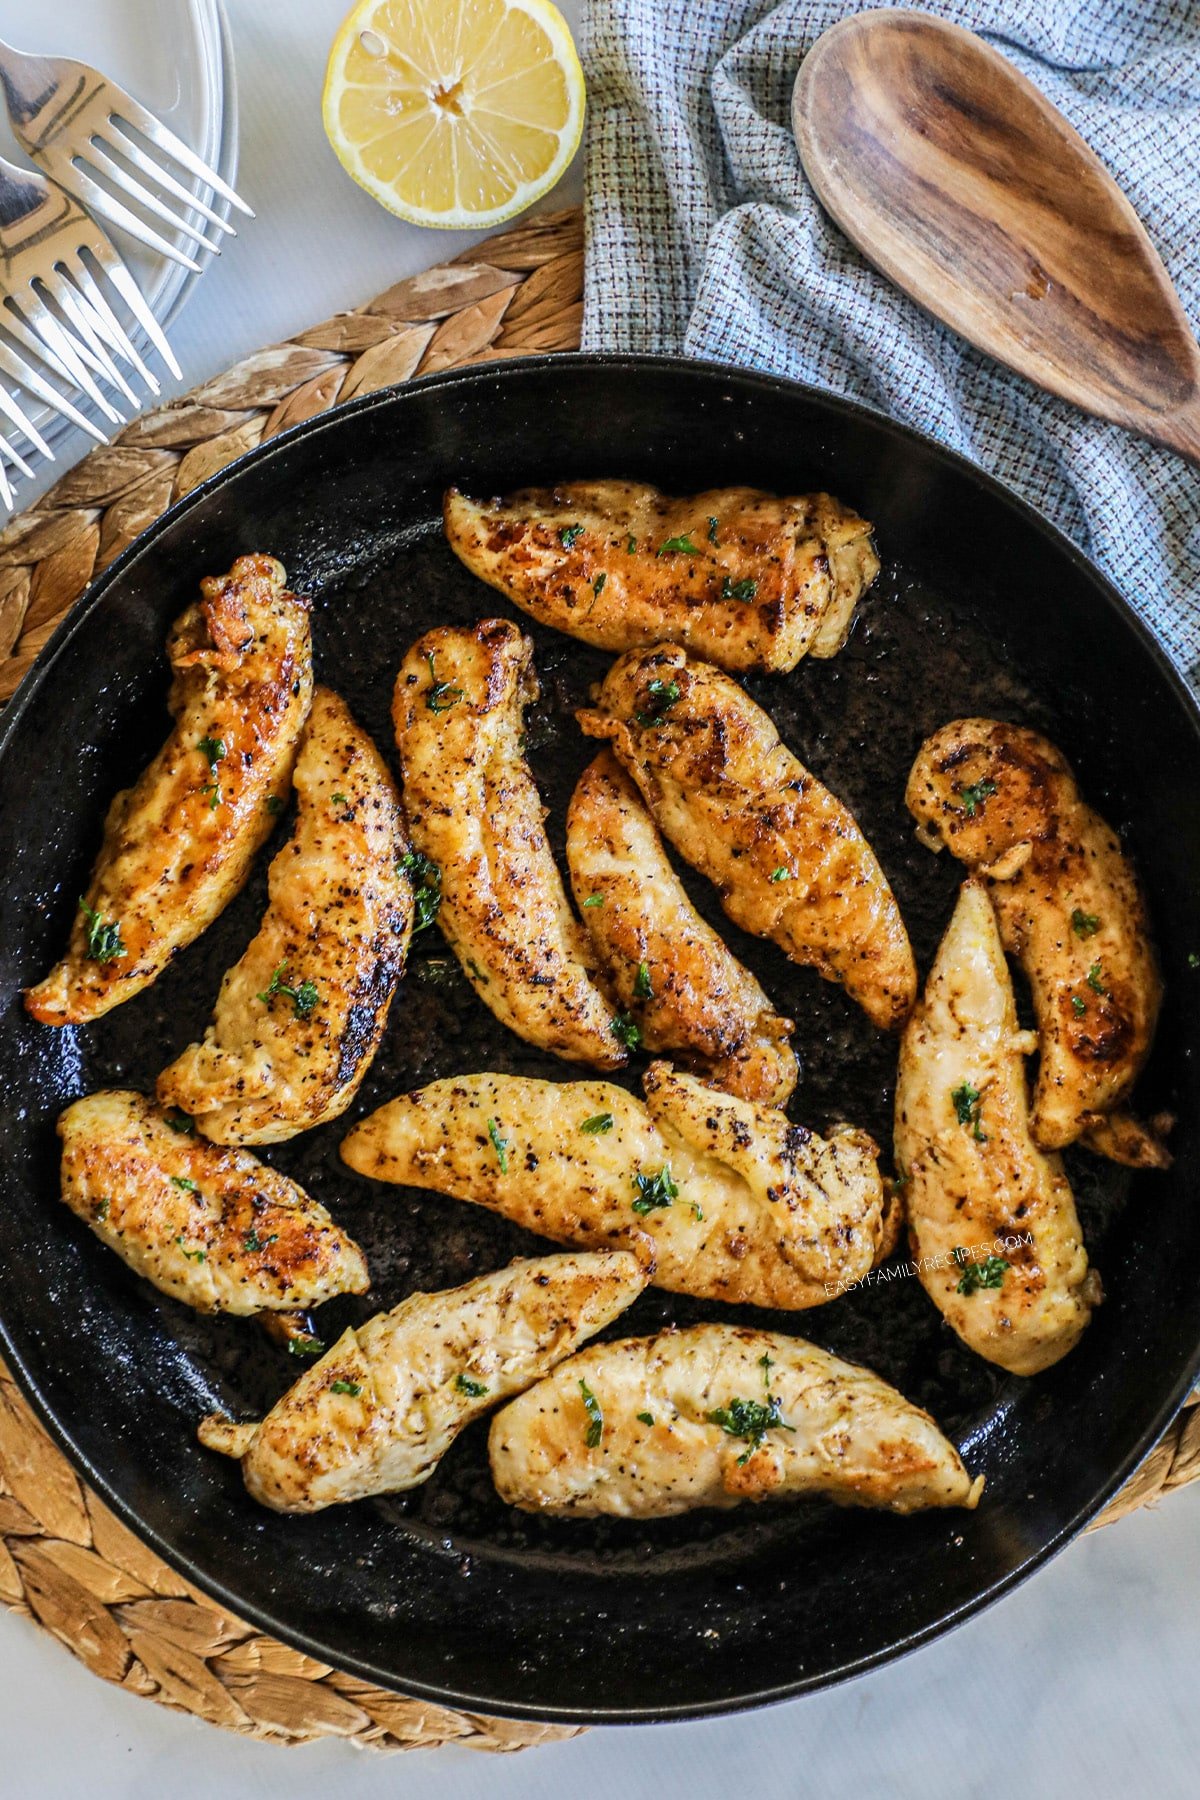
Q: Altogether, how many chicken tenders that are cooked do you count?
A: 12